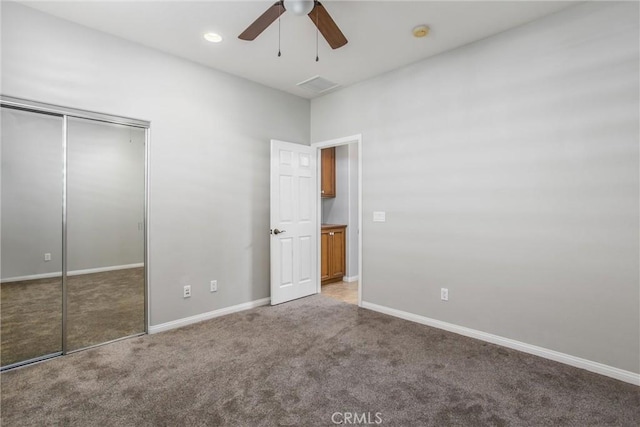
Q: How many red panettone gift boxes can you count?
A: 0